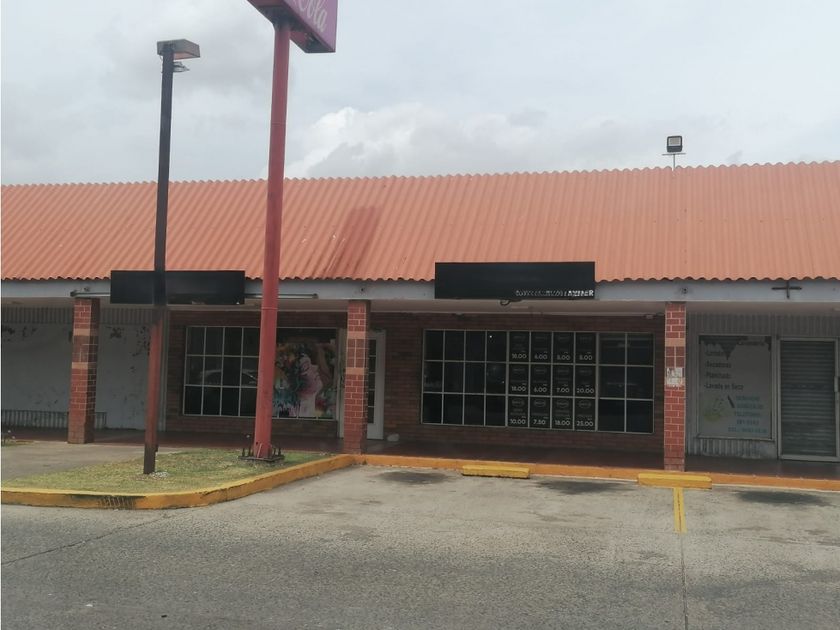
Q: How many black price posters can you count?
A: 12